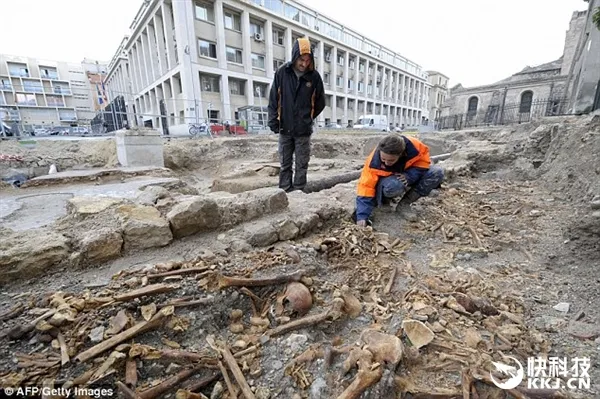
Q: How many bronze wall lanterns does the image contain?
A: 0